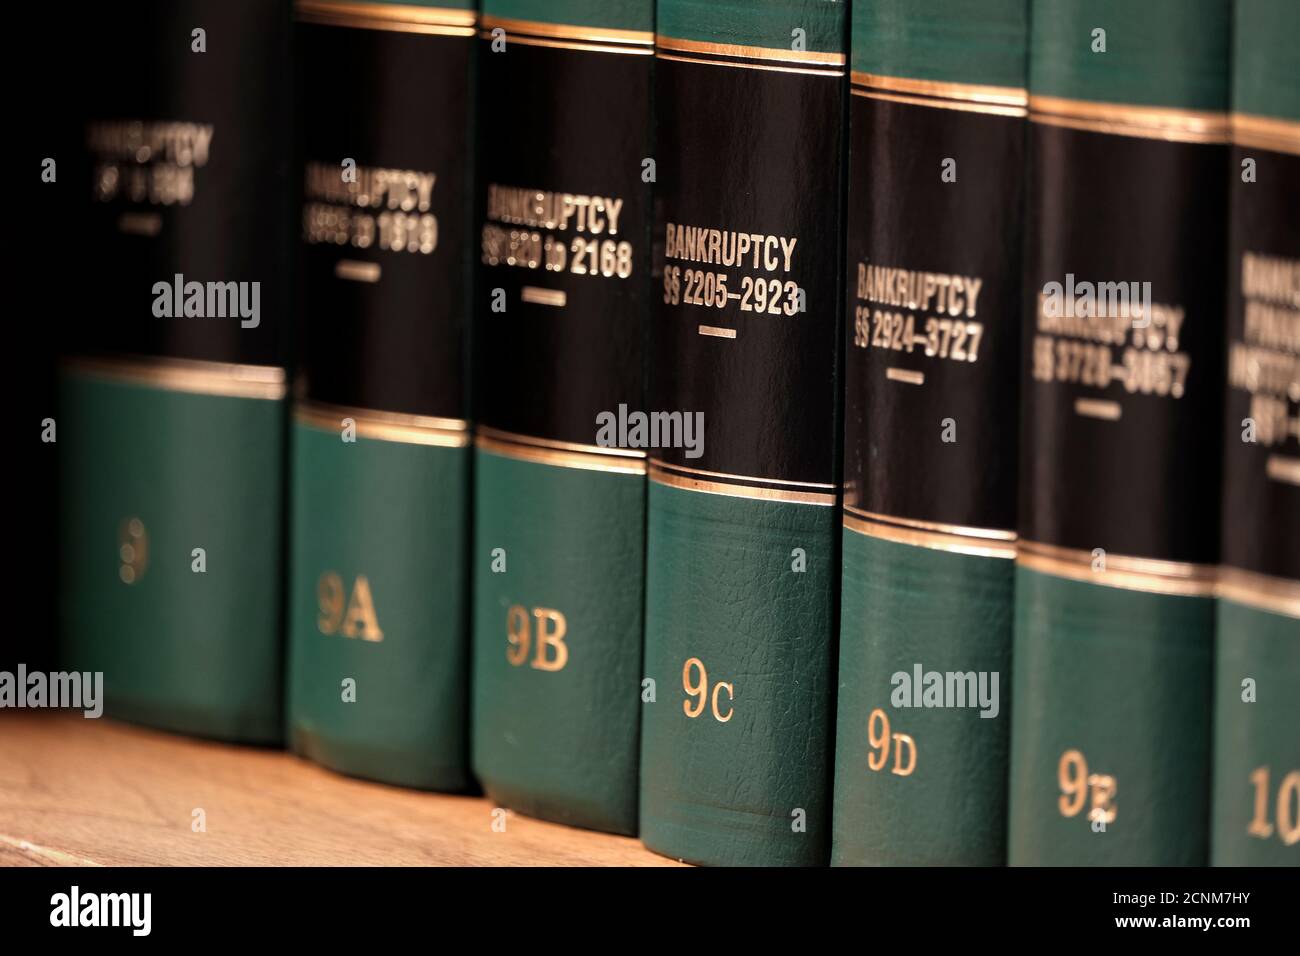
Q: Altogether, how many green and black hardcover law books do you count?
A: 7